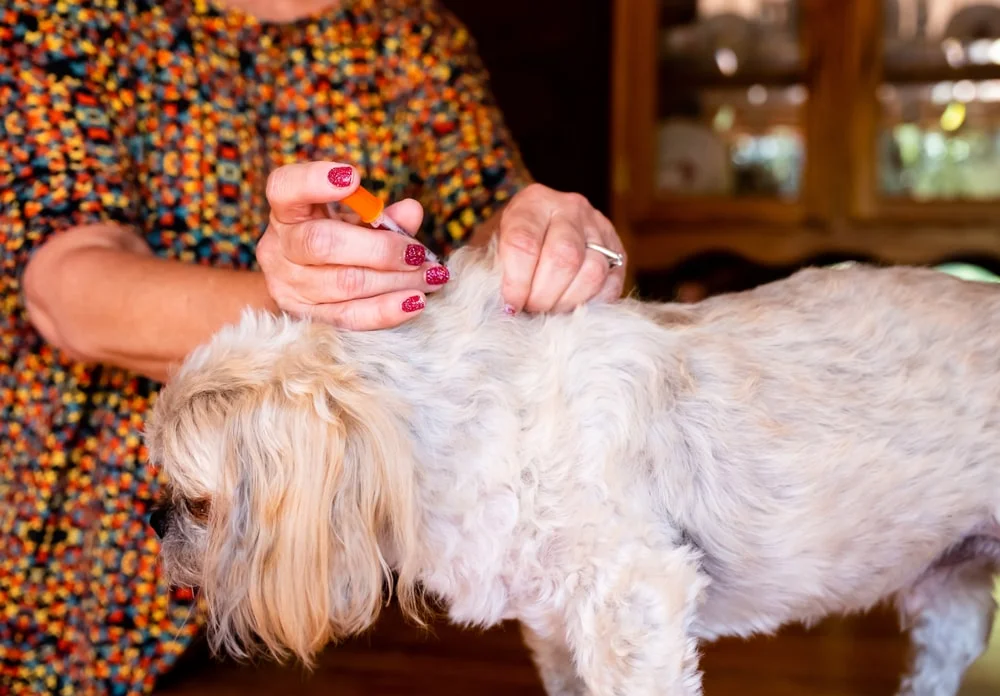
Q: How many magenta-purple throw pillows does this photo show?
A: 0